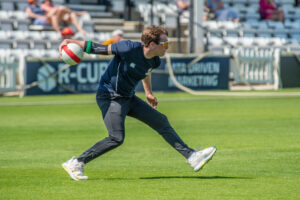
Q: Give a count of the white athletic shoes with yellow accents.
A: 2